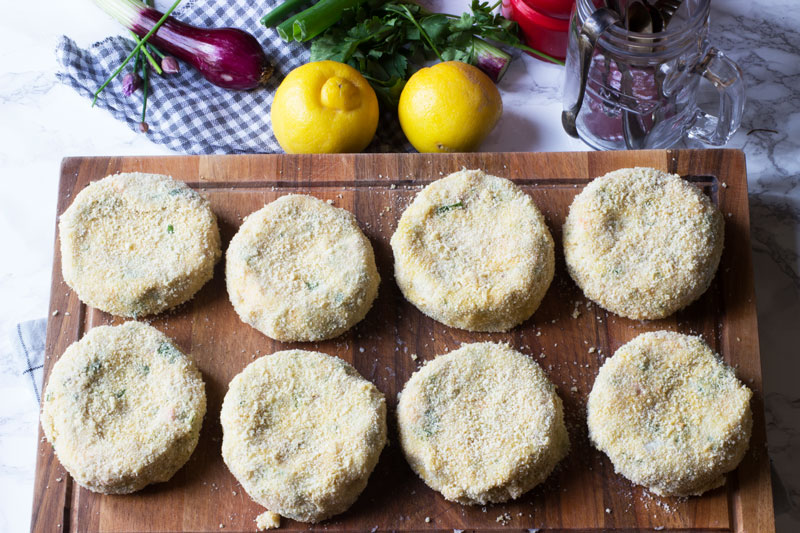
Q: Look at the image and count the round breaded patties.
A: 8